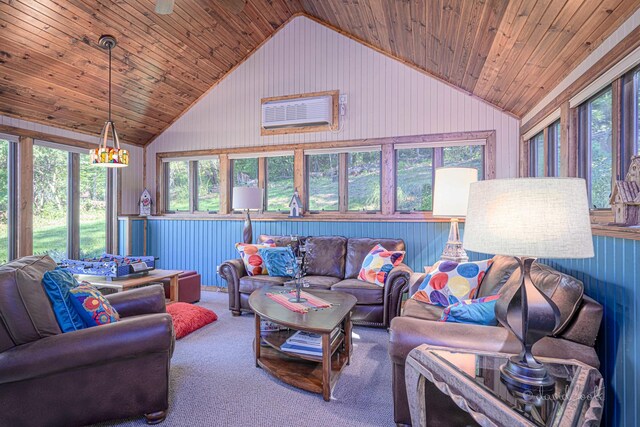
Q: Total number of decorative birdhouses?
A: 3